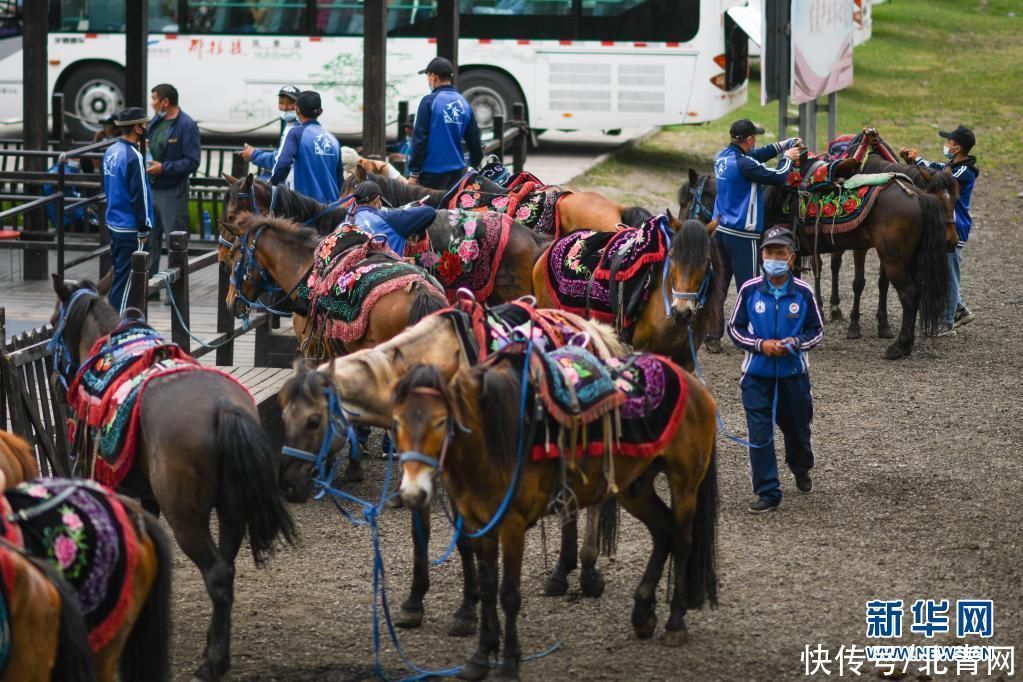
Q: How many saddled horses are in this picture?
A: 11